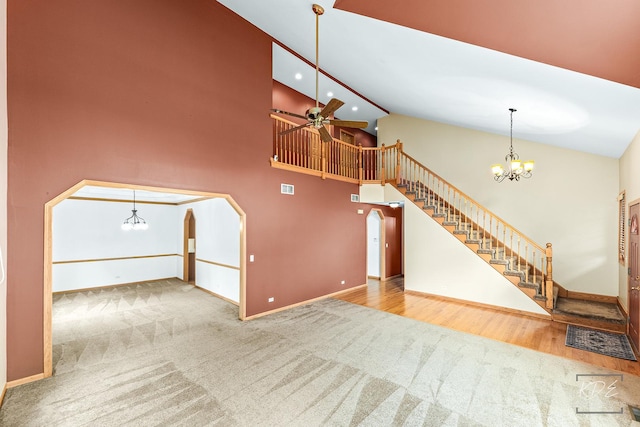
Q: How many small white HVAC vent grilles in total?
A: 2